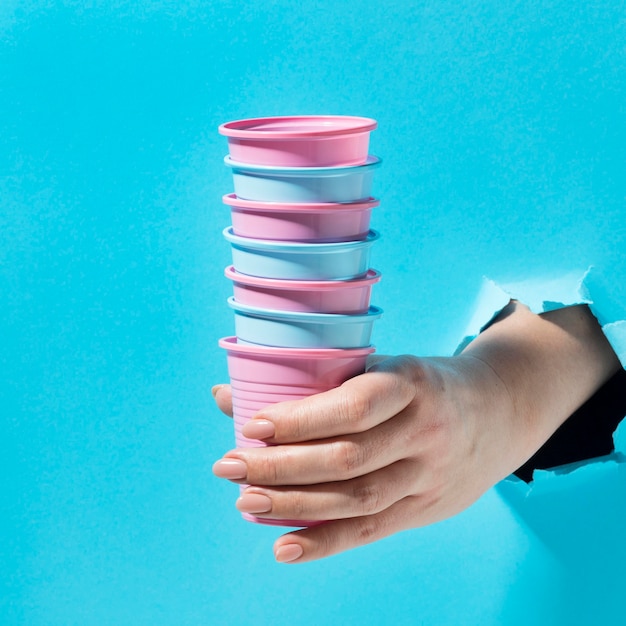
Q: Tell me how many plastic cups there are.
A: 7